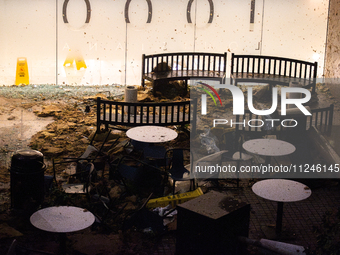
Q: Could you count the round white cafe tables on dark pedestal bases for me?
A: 4